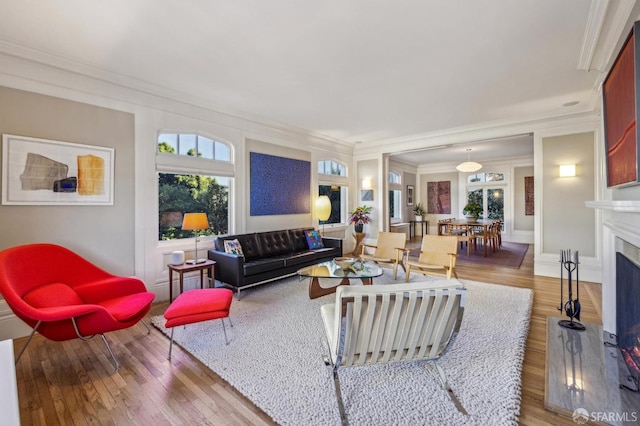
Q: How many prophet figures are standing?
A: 0